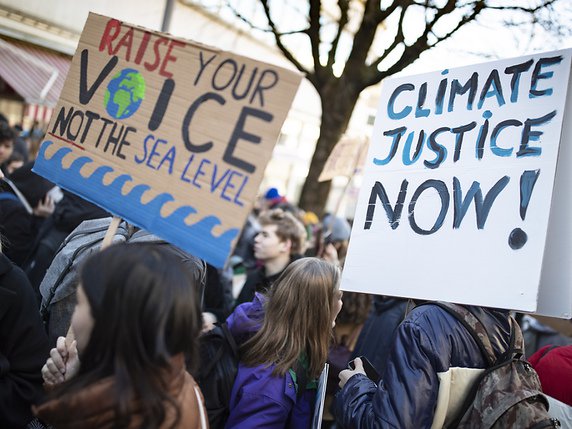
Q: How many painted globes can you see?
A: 1